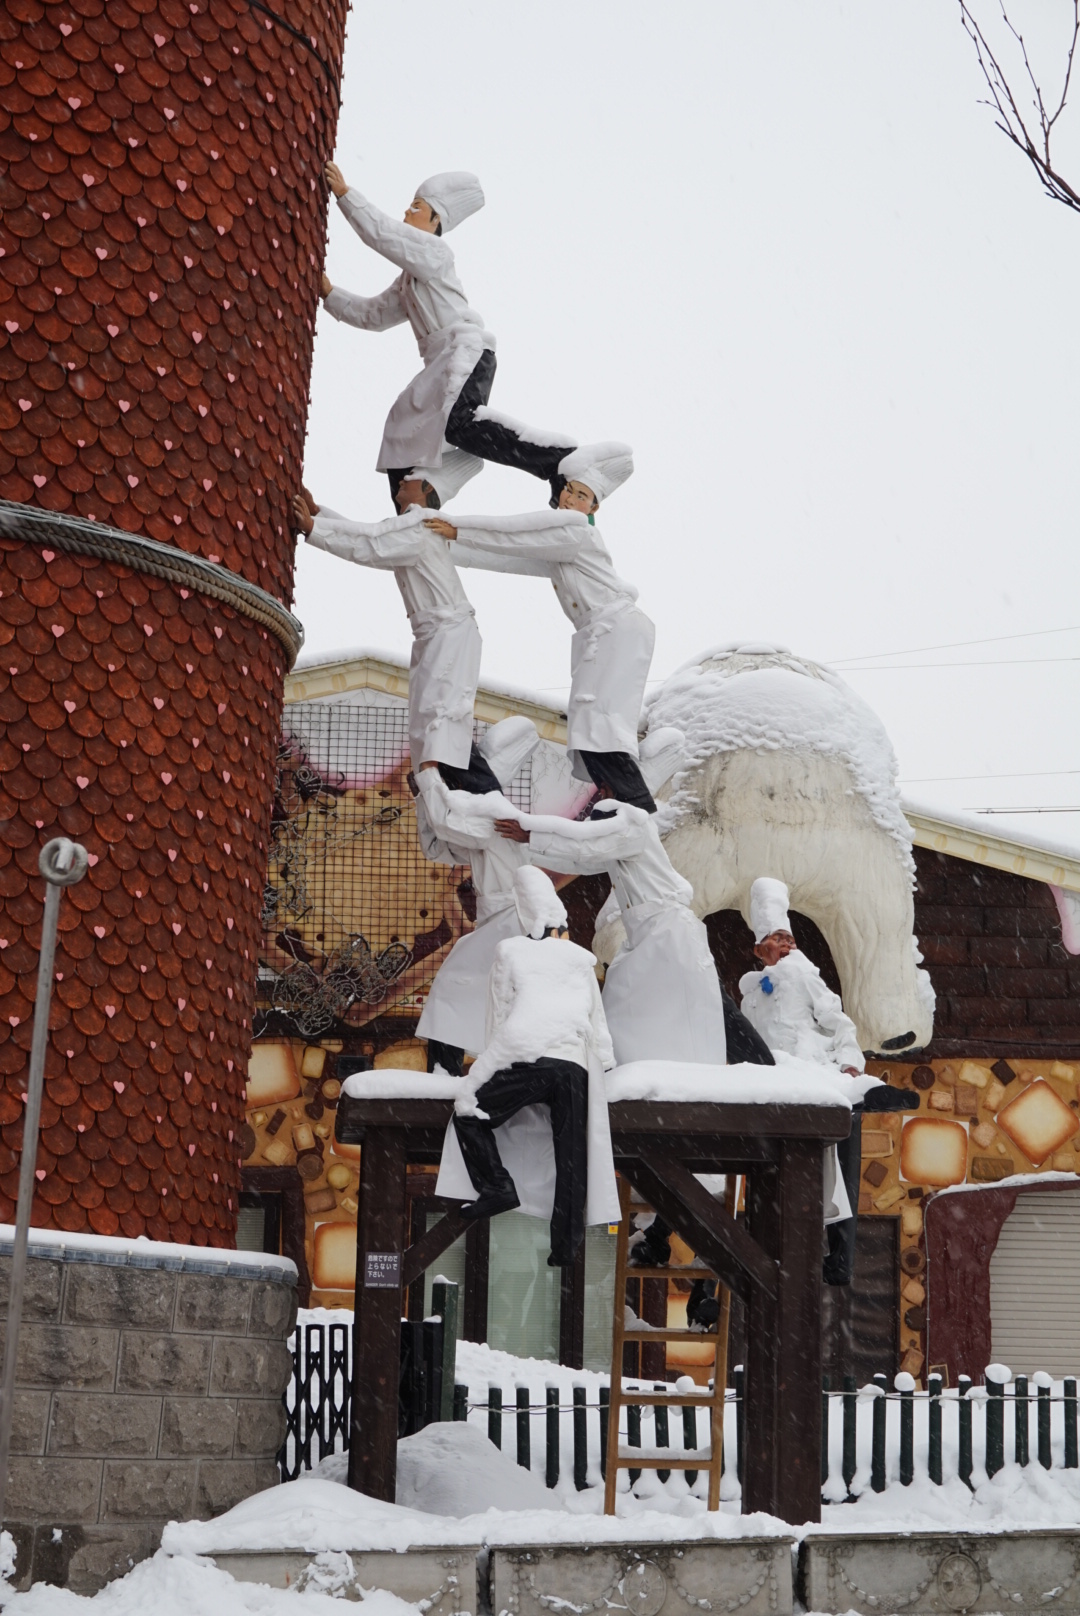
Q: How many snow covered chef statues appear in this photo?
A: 7